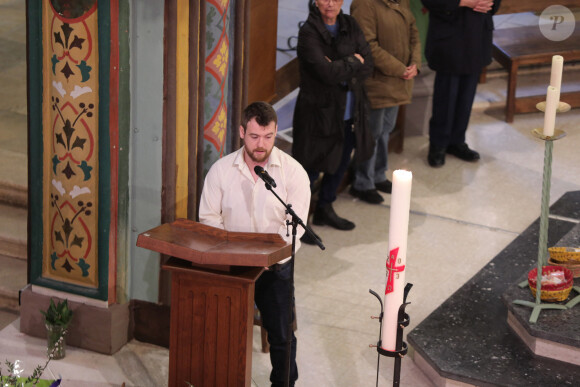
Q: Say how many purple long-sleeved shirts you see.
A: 0